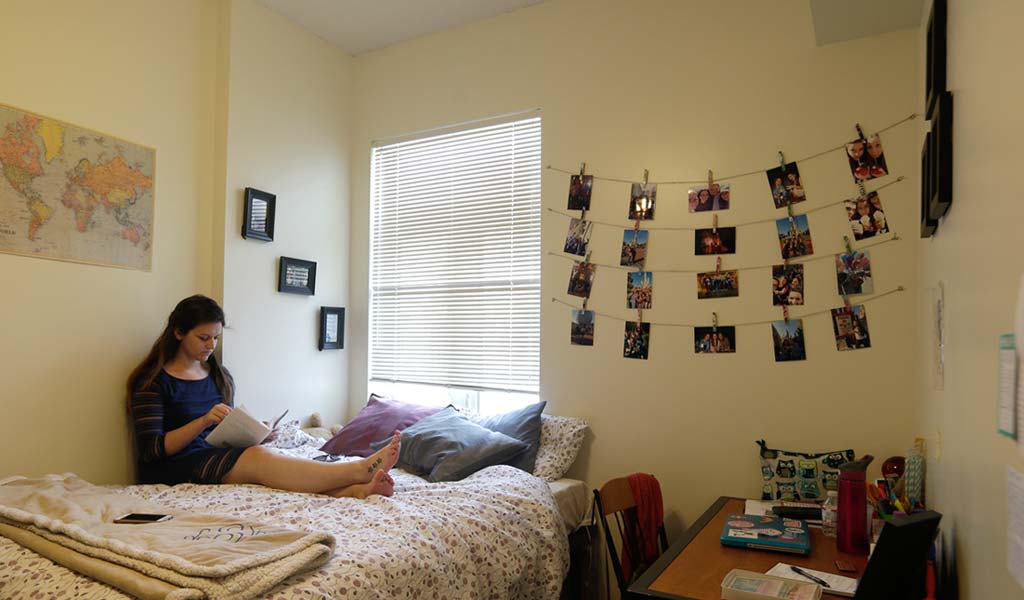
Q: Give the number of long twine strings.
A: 4